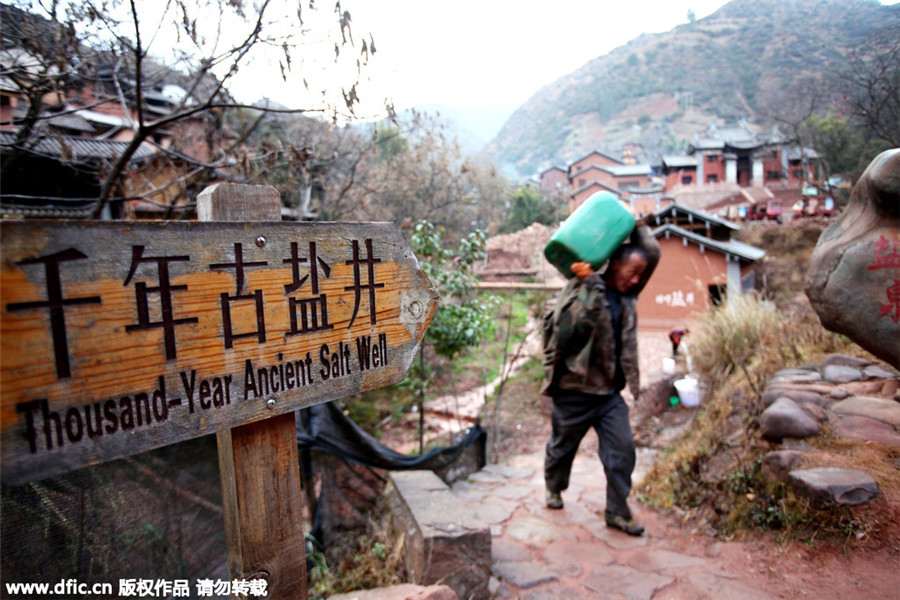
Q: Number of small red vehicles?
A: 2